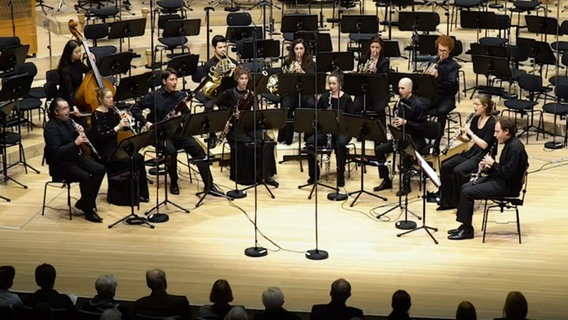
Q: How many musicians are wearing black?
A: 13